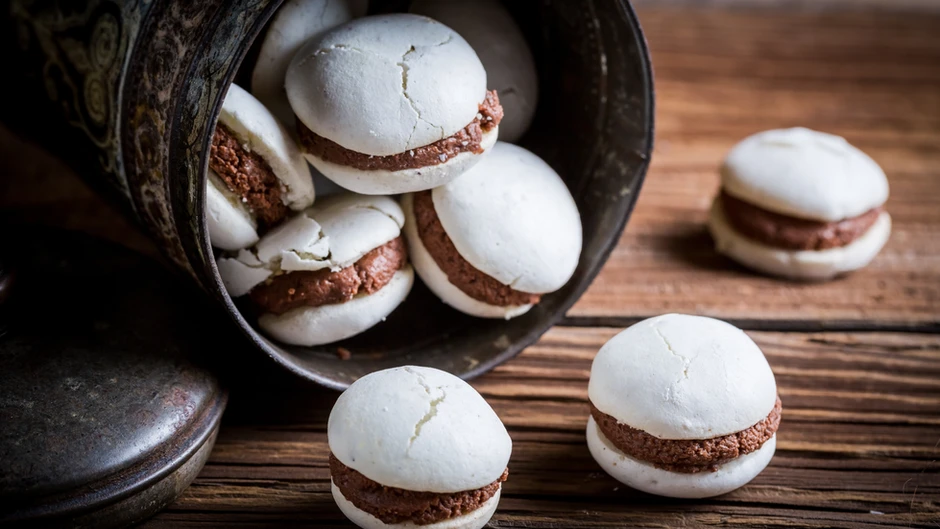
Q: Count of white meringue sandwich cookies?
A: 9